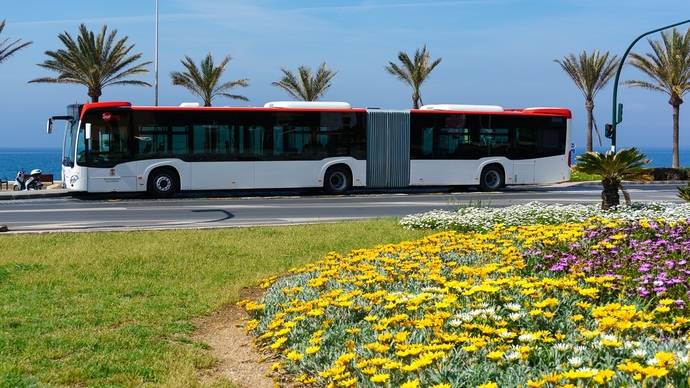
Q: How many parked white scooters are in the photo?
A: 1